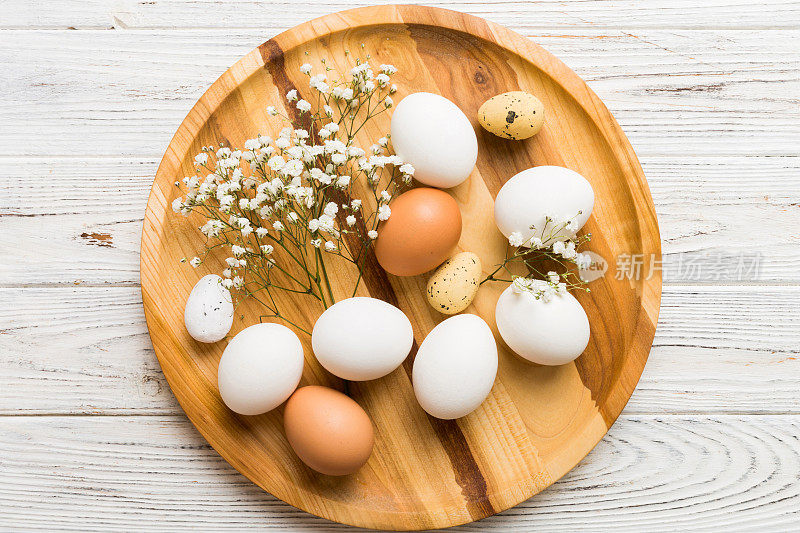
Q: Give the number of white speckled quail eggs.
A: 1